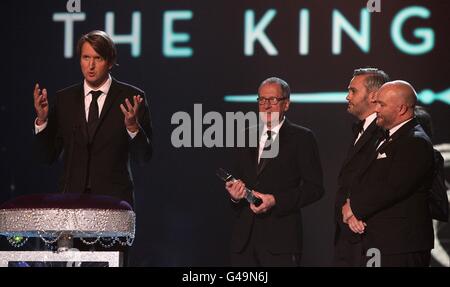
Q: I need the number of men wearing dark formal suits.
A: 4